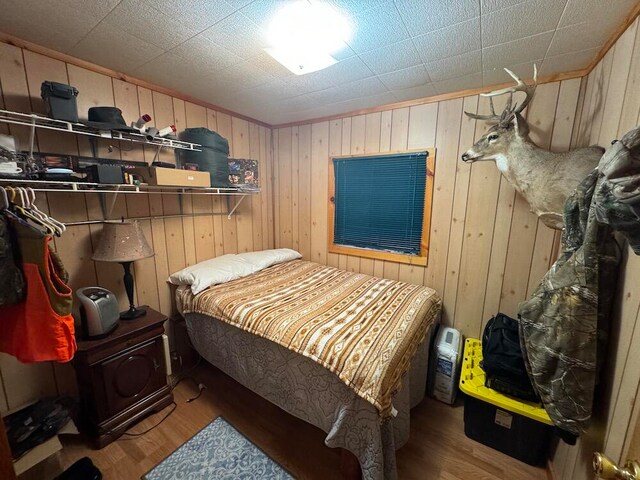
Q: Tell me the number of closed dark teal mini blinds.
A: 1